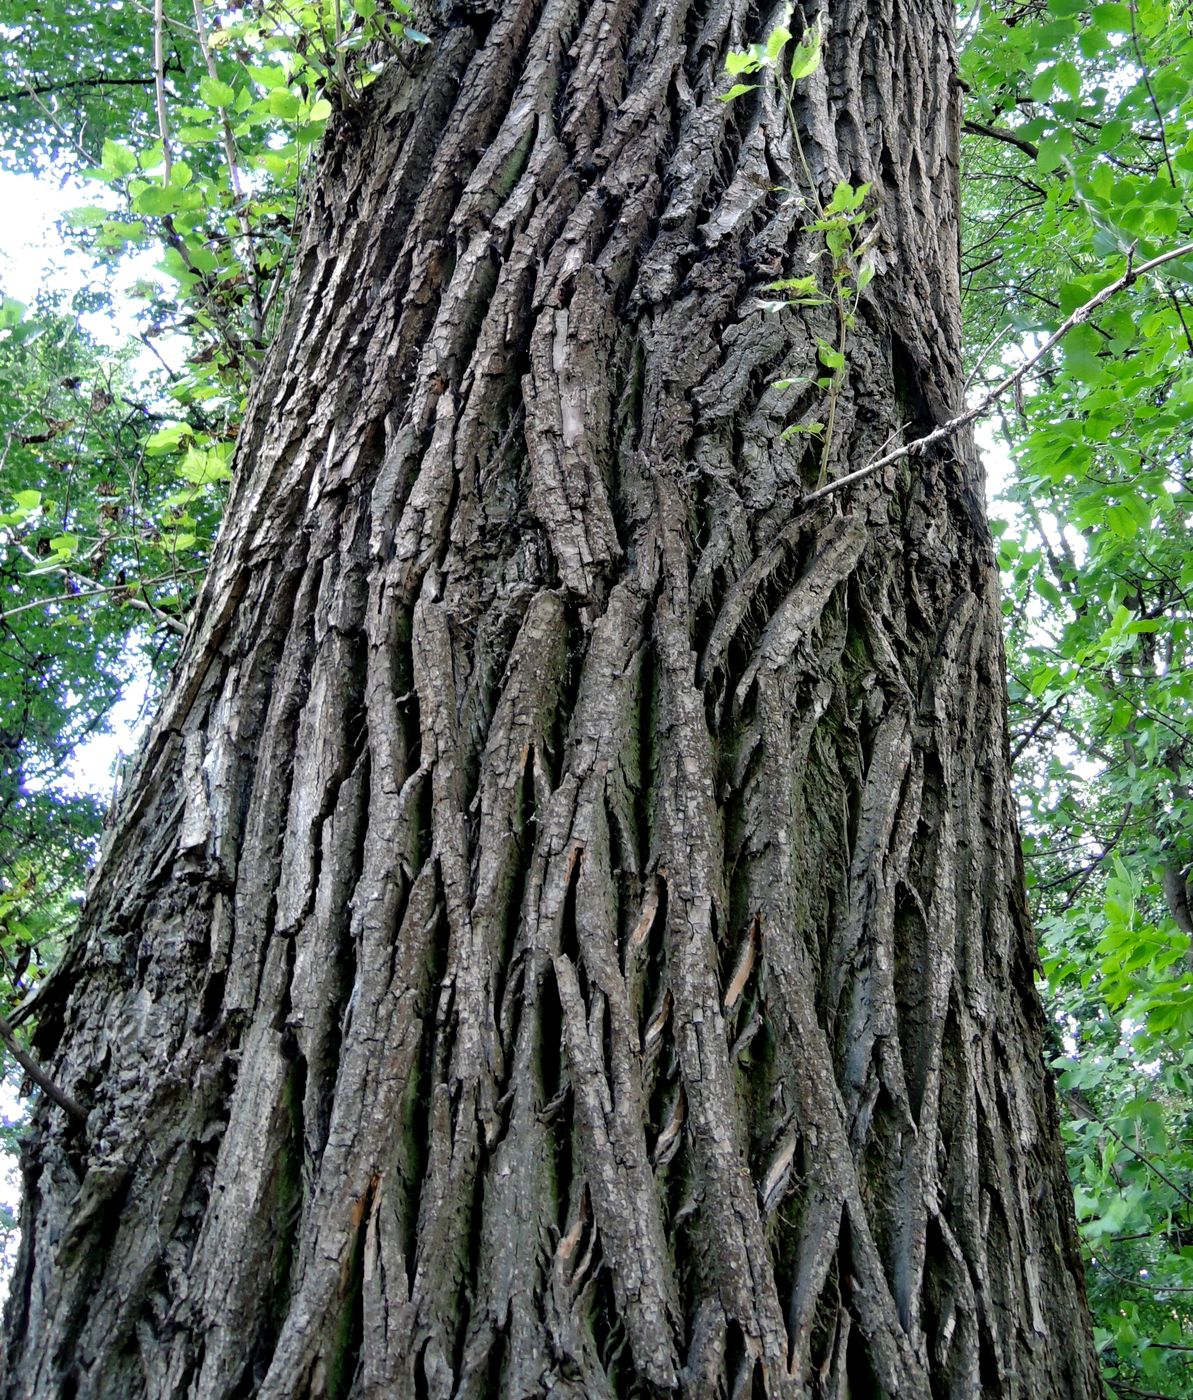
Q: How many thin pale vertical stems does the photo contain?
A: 2